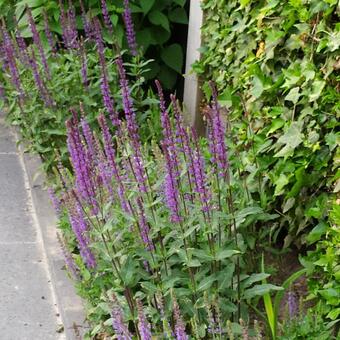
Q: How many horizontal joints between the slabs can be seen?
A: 2